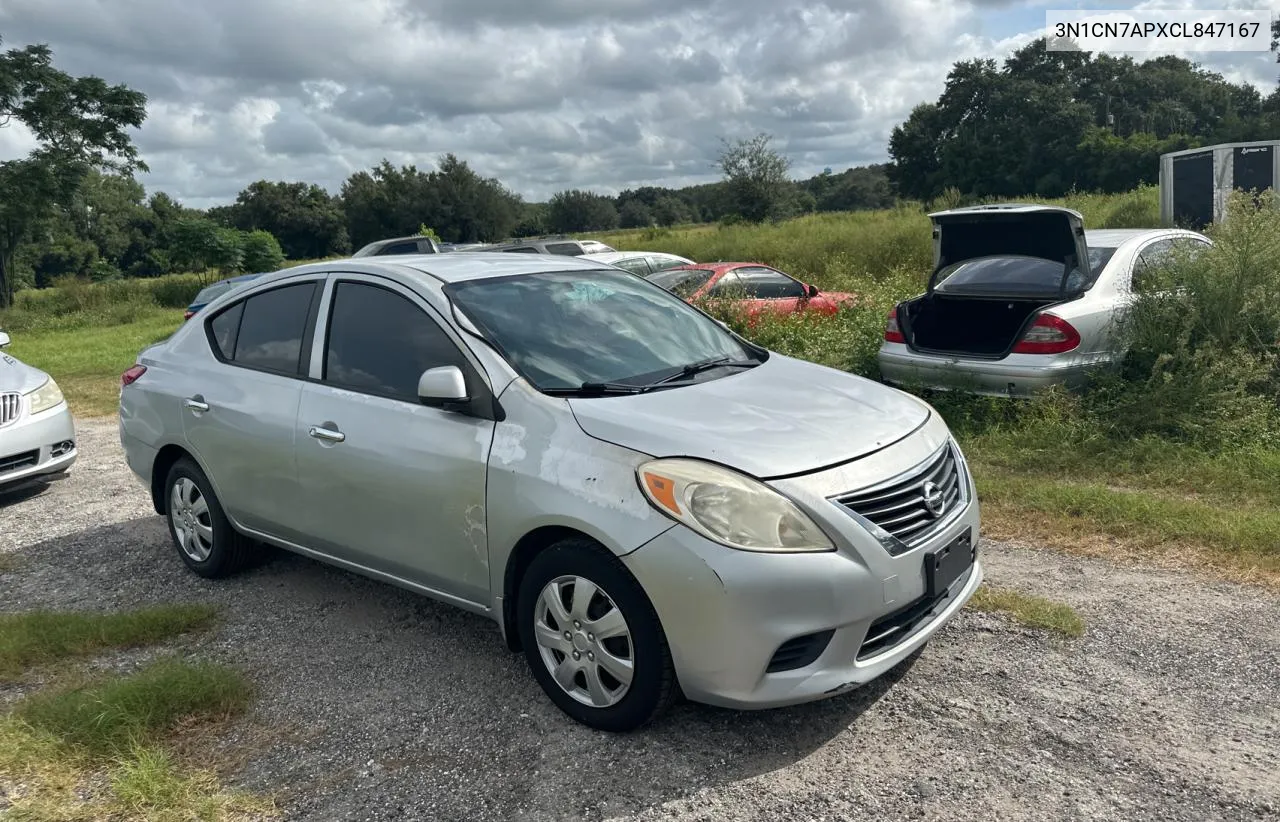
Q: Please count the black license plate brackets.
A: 1